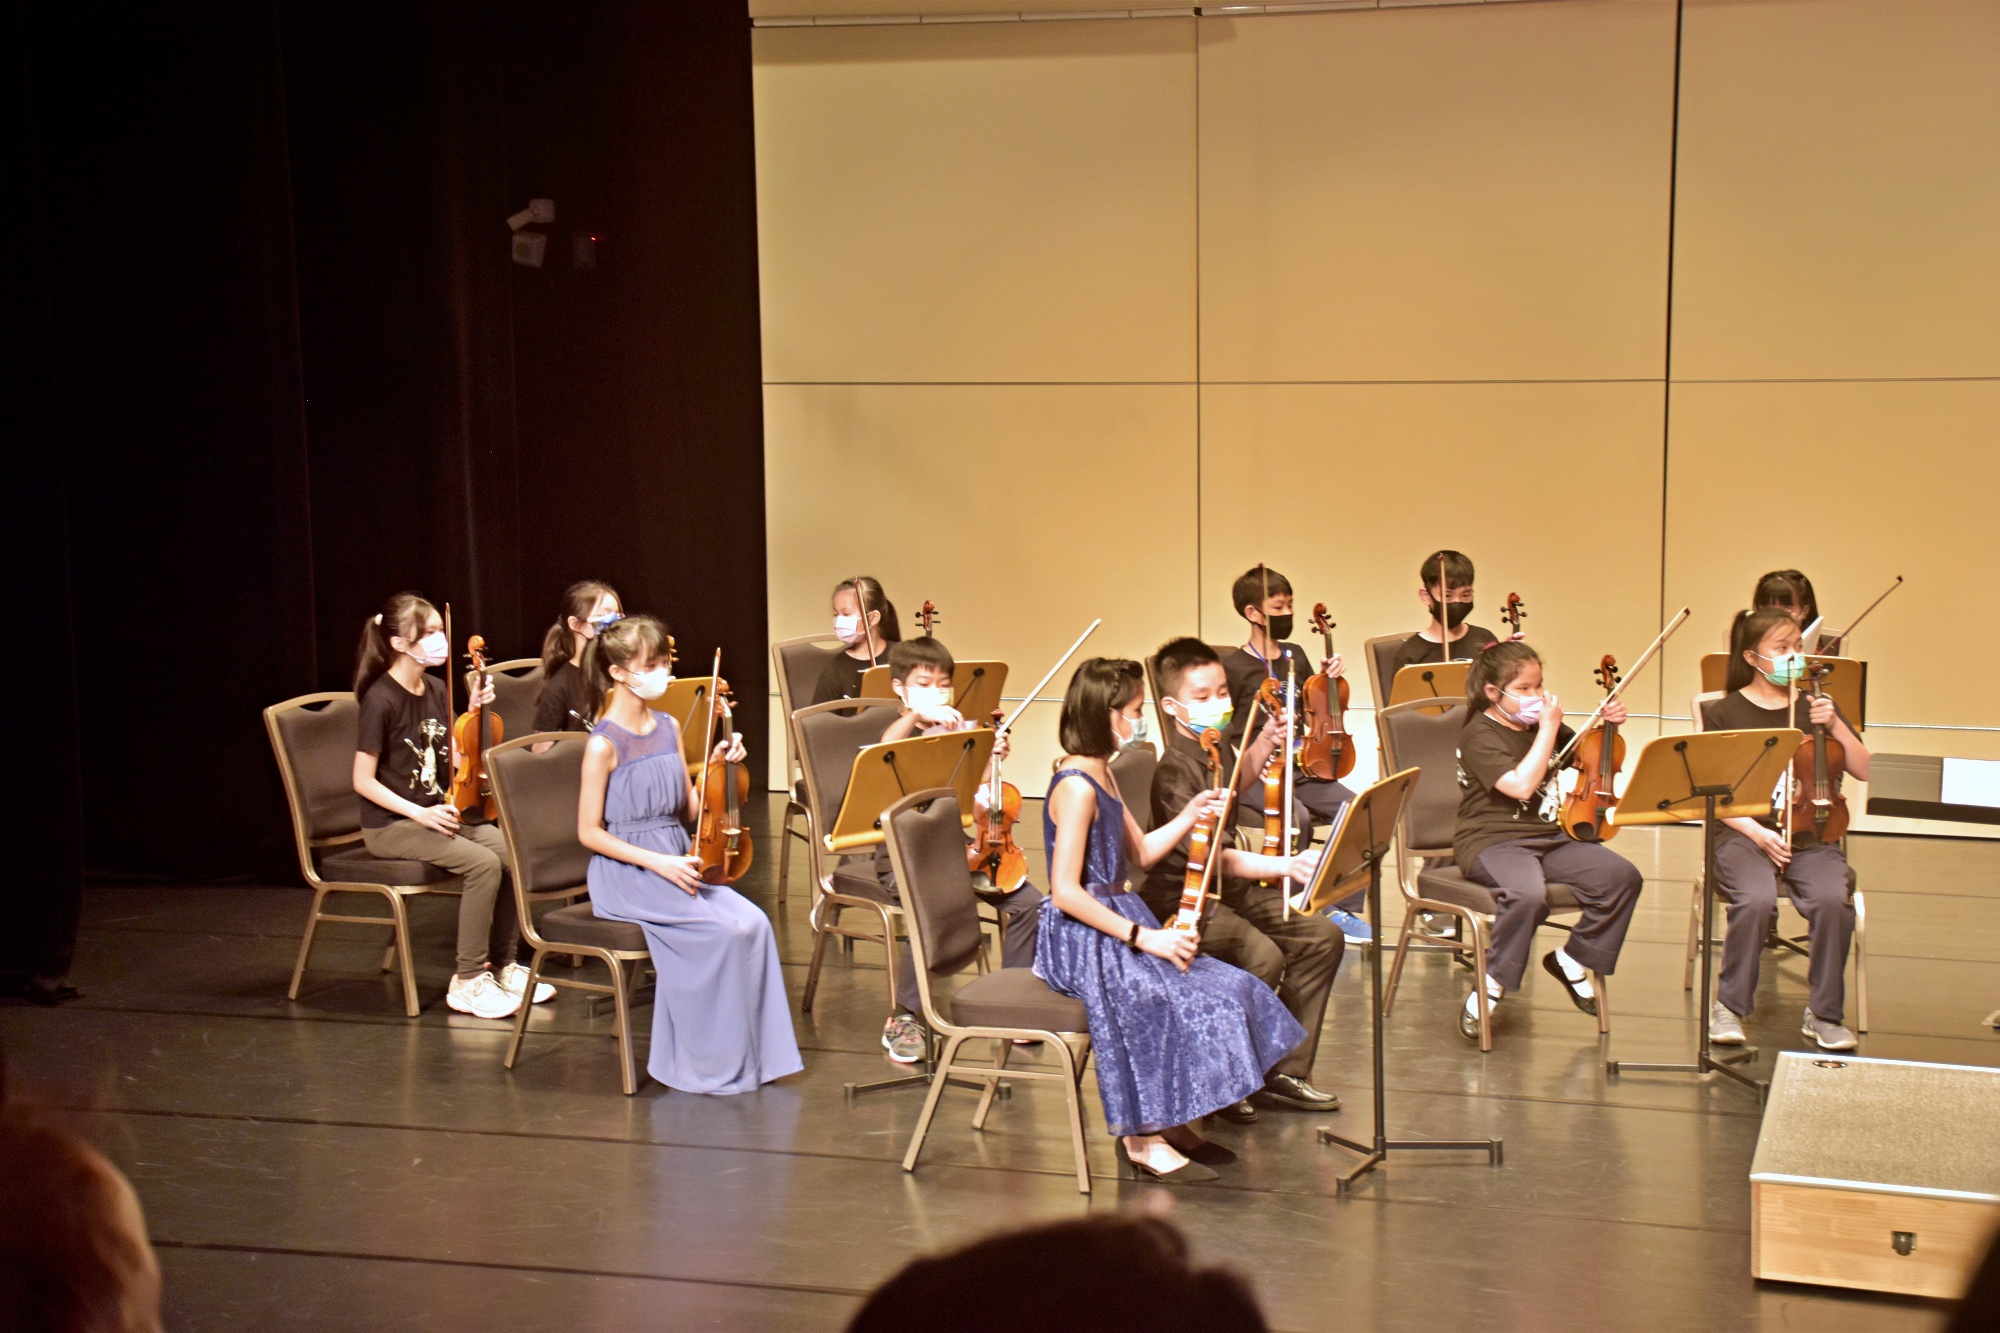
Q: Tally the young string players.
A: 12